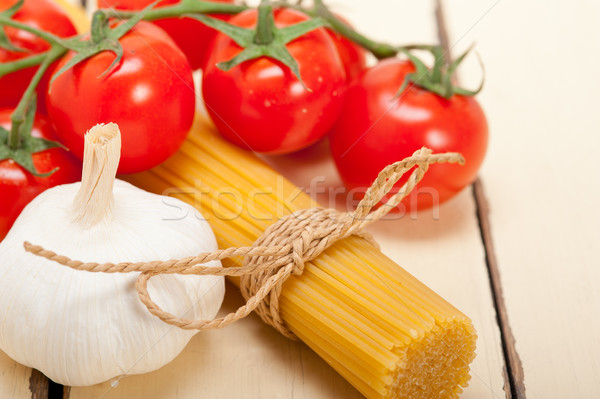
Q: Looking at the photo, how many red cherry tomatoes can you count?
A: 7